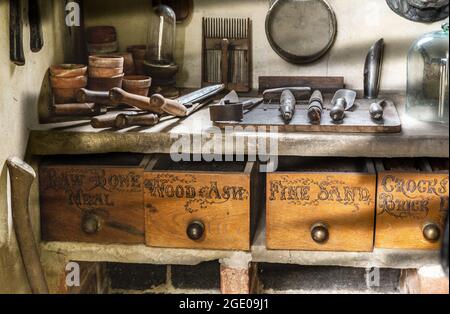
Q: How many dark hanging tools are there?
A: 2